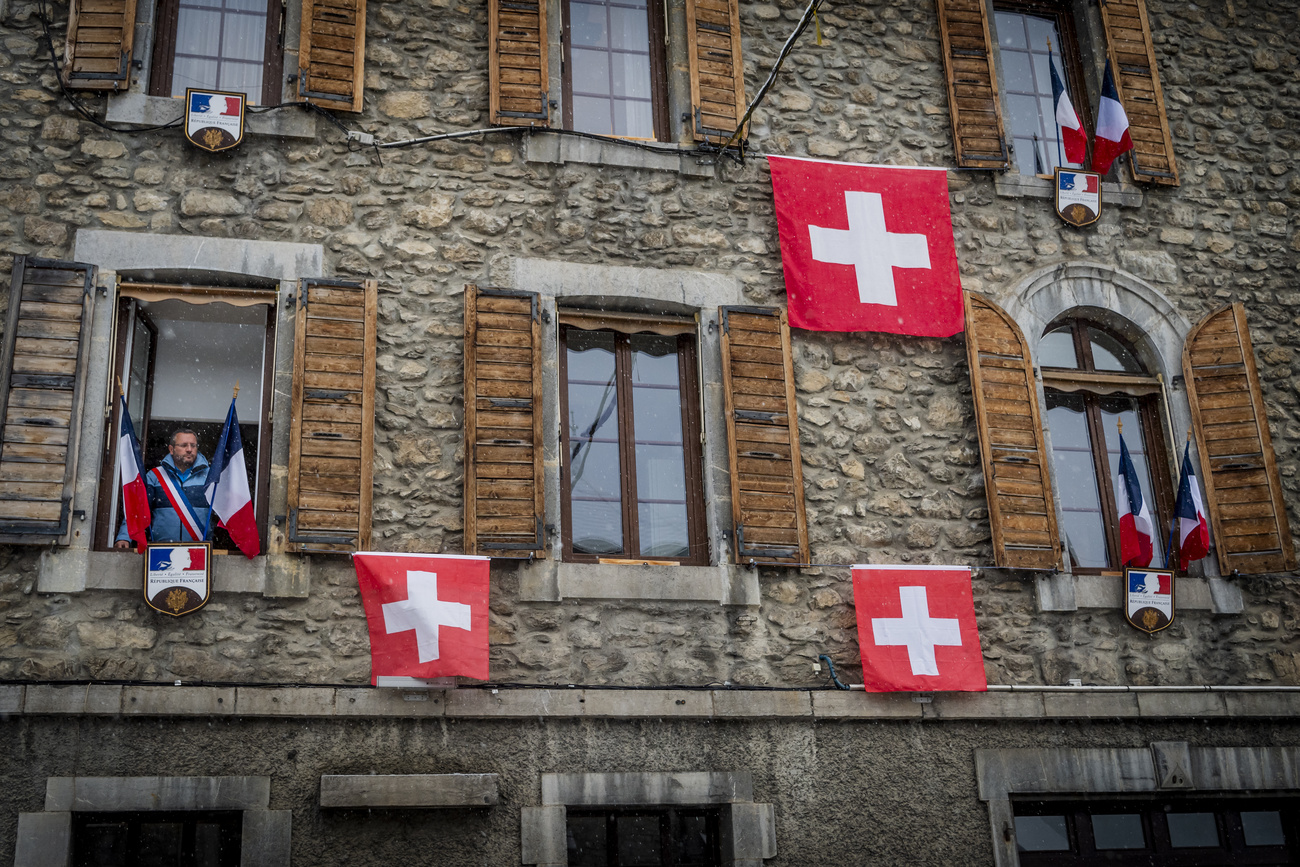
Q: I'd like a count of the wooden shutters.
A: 12